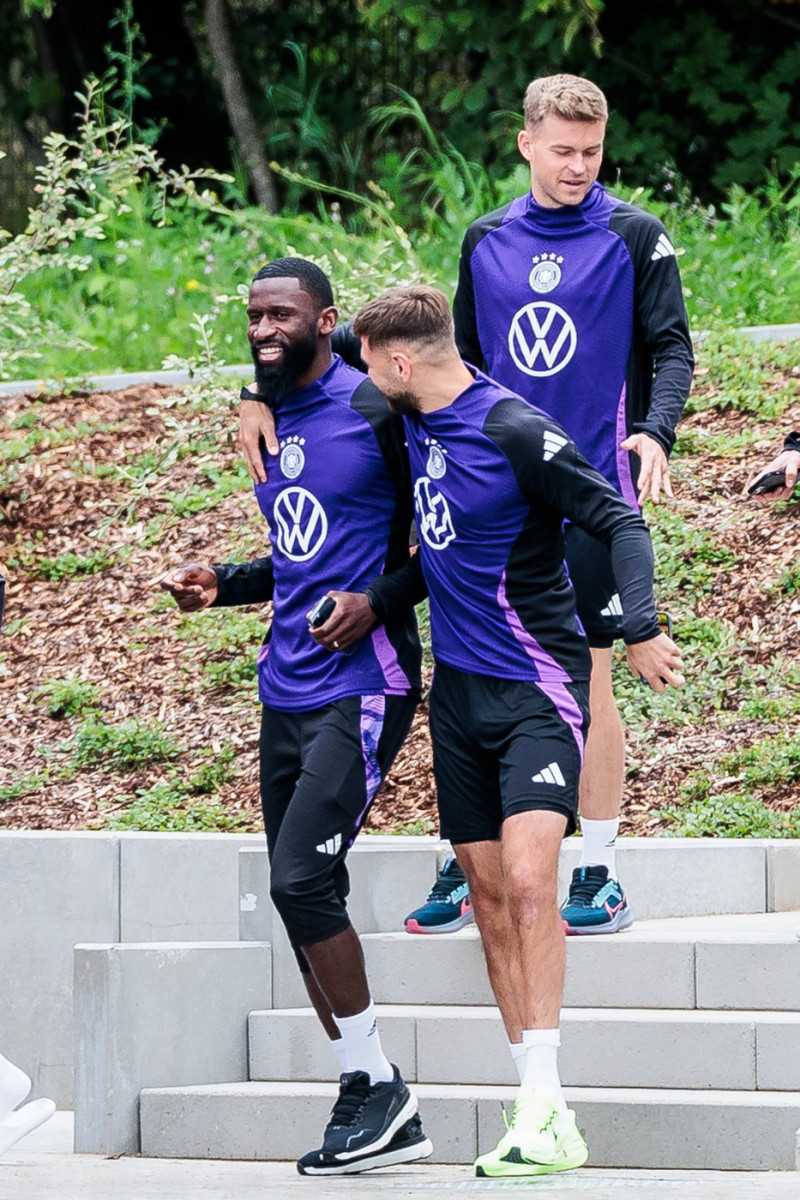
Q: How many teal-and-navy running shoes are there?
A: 2